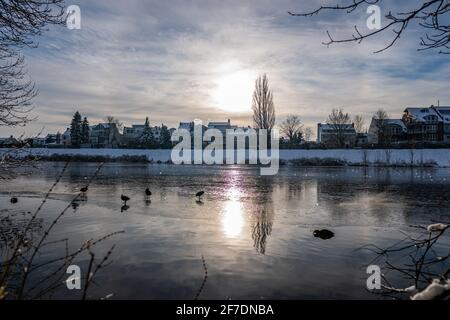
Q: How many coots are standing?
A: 4